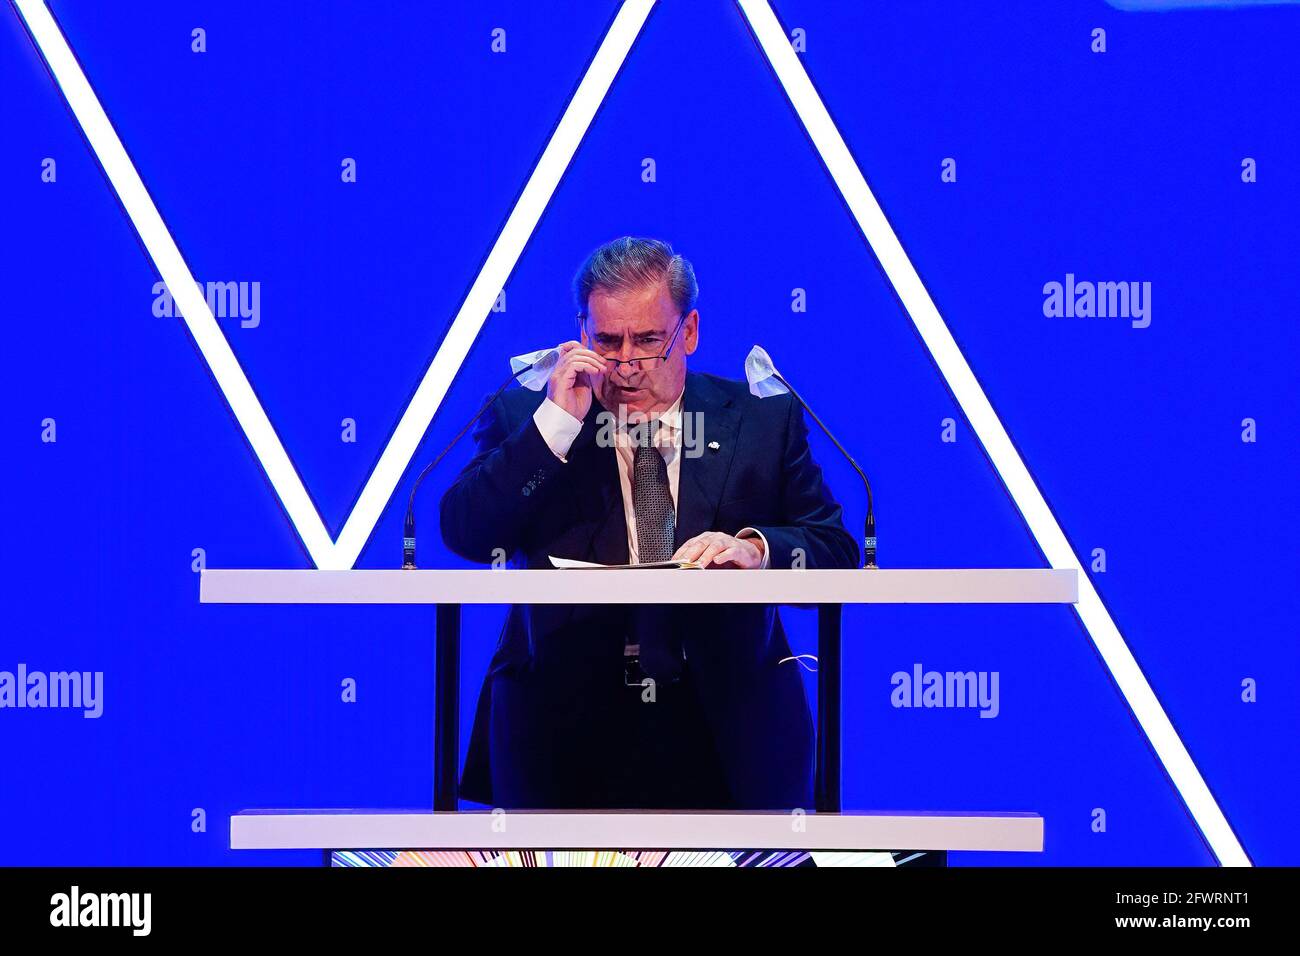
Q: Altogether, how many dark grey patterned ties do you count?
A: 1